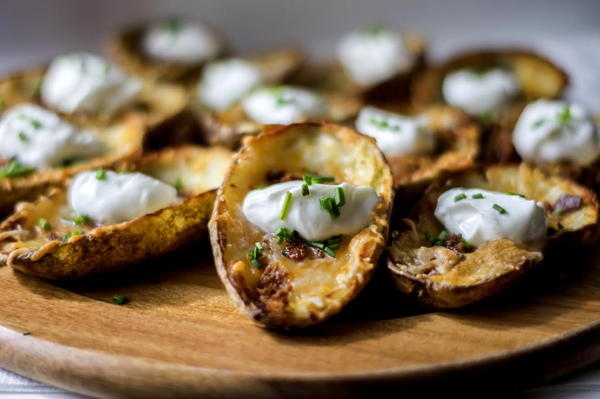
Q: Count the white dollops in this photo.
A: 12